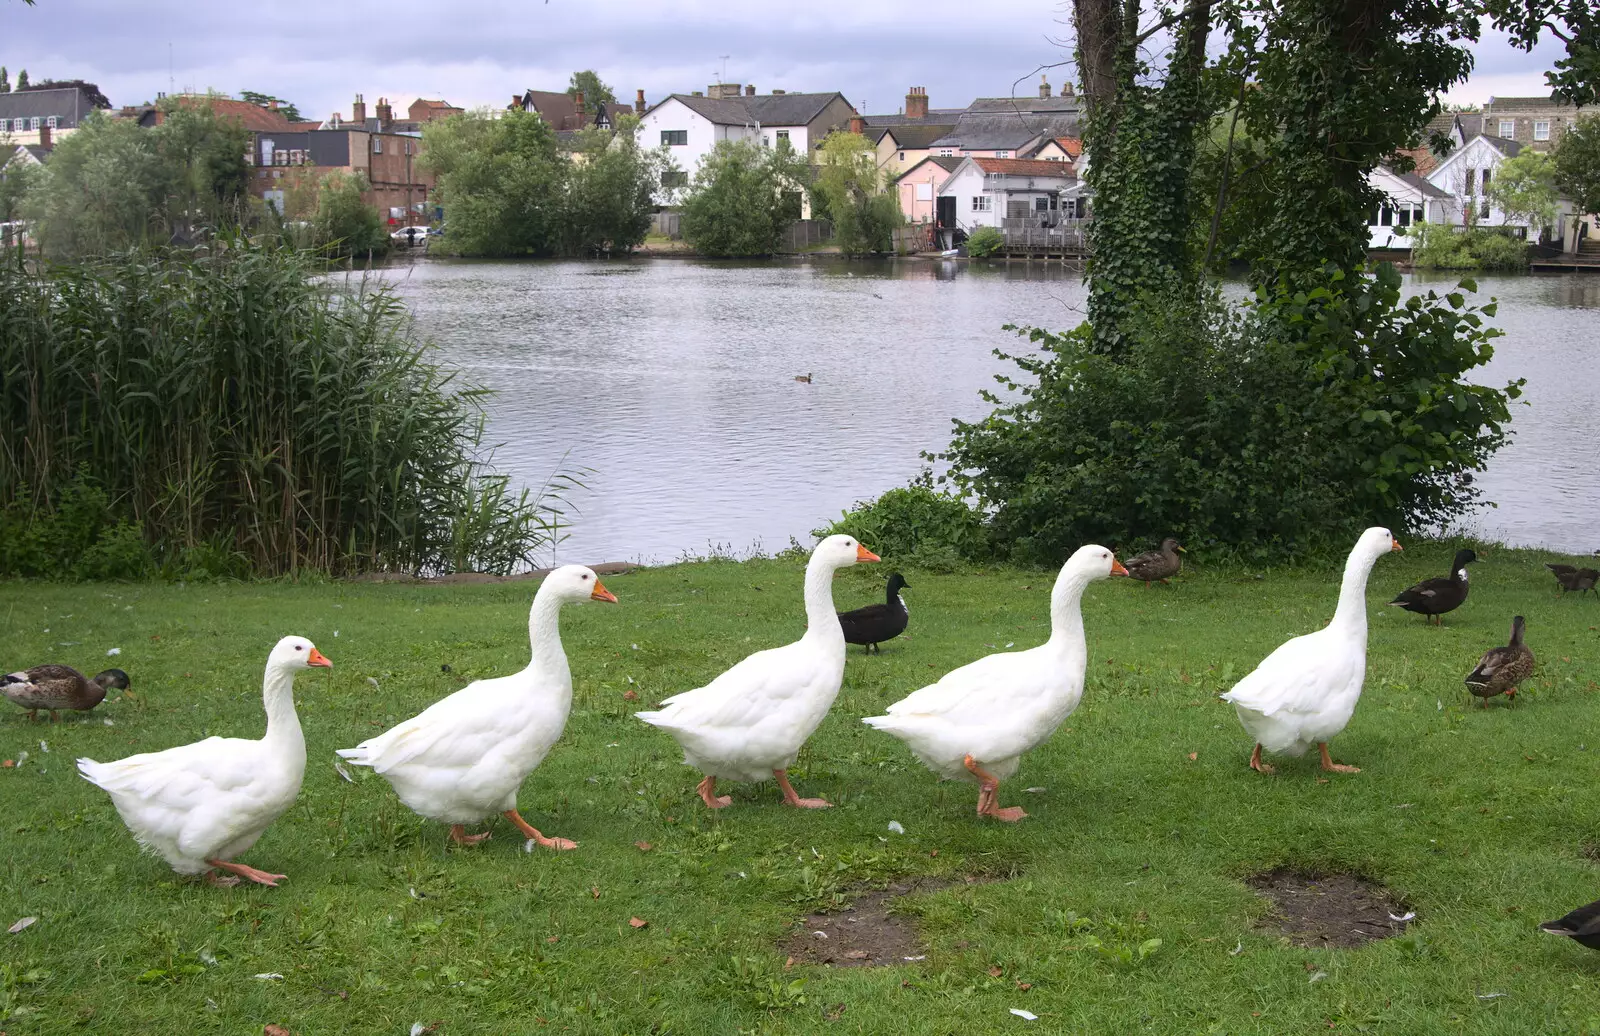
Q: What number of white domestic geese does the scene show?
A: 5